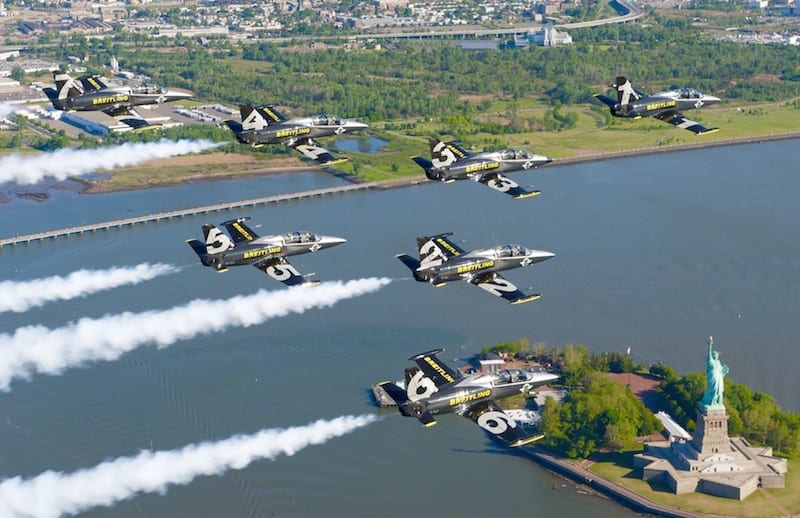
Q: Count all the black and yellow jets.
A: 7